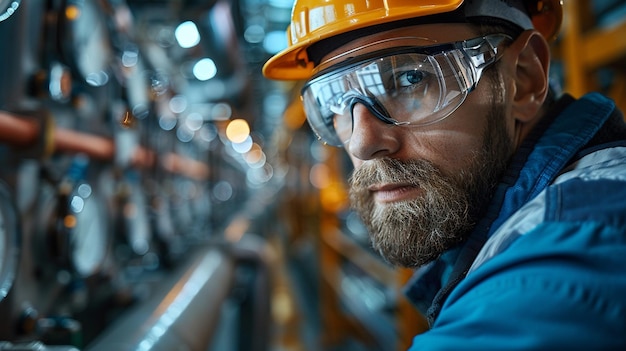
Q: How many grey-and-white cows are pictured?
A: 0